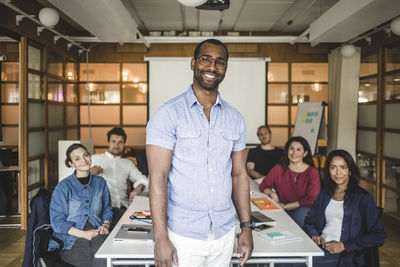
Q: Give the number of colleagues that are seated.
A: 5